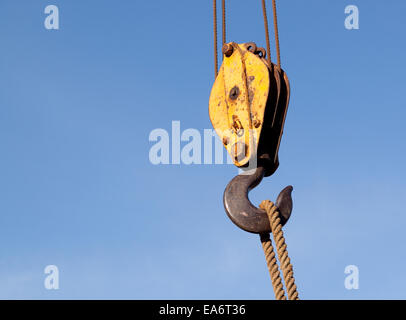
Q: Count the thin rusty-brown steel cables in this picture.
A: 4